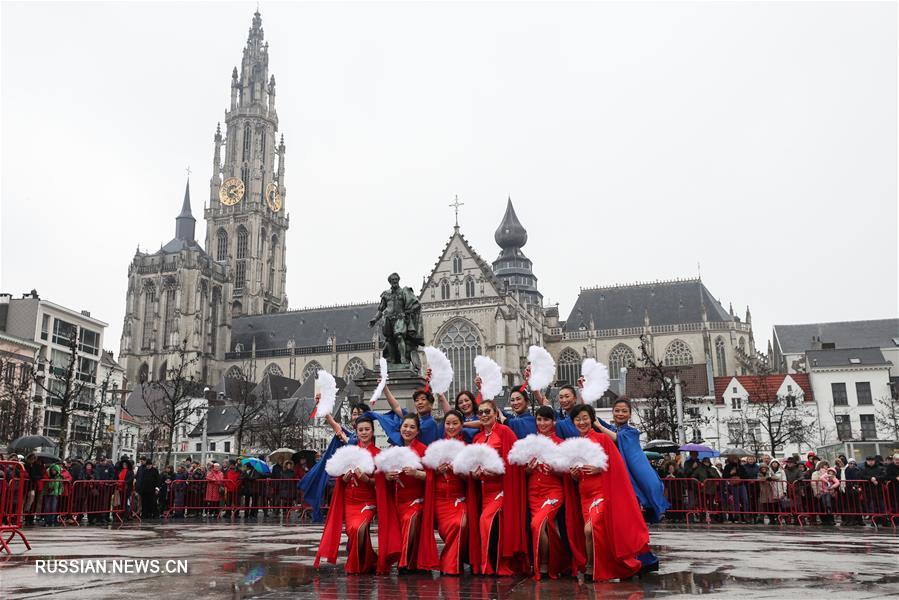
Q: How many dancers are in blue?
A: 6